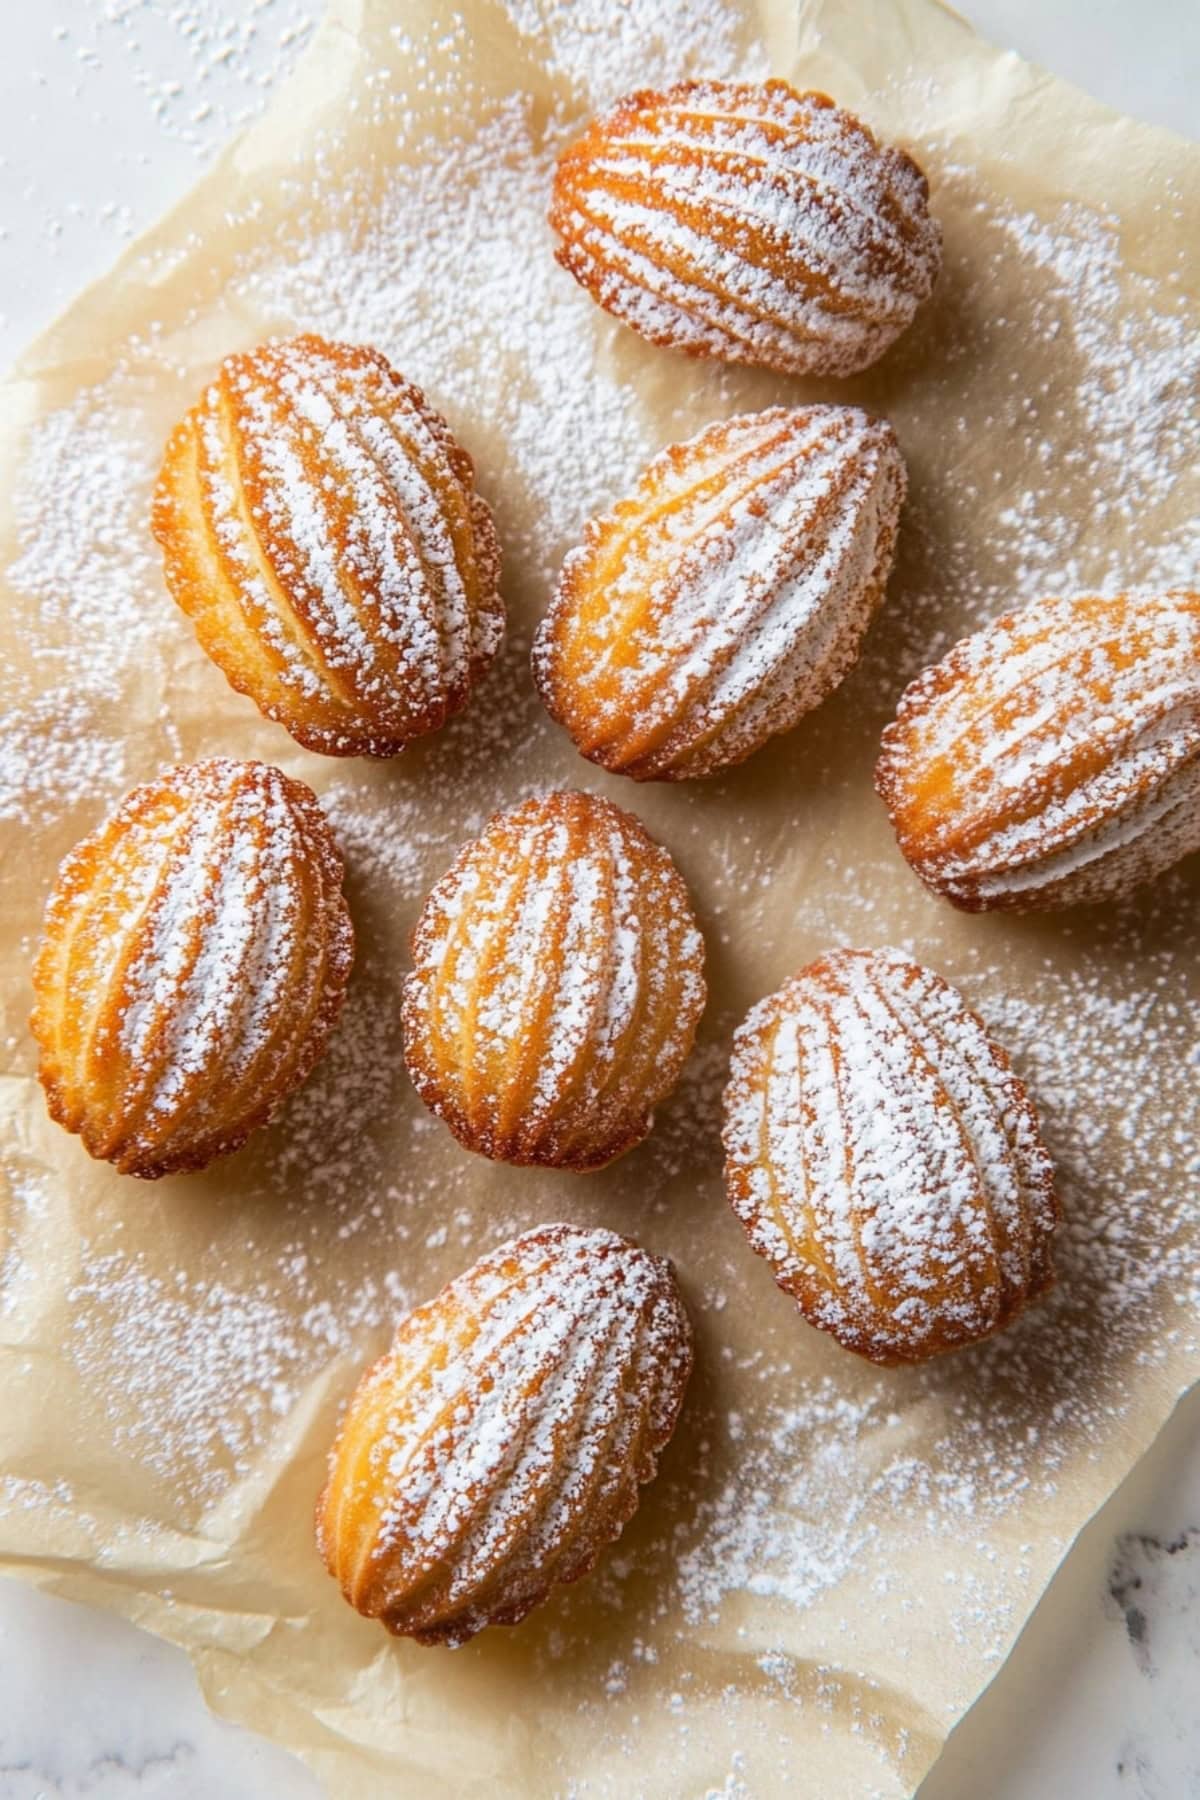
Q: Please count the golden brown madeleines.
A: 8